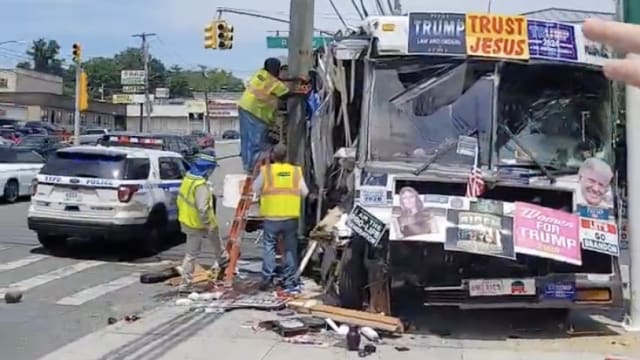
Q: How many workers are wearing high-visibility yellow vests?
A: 3